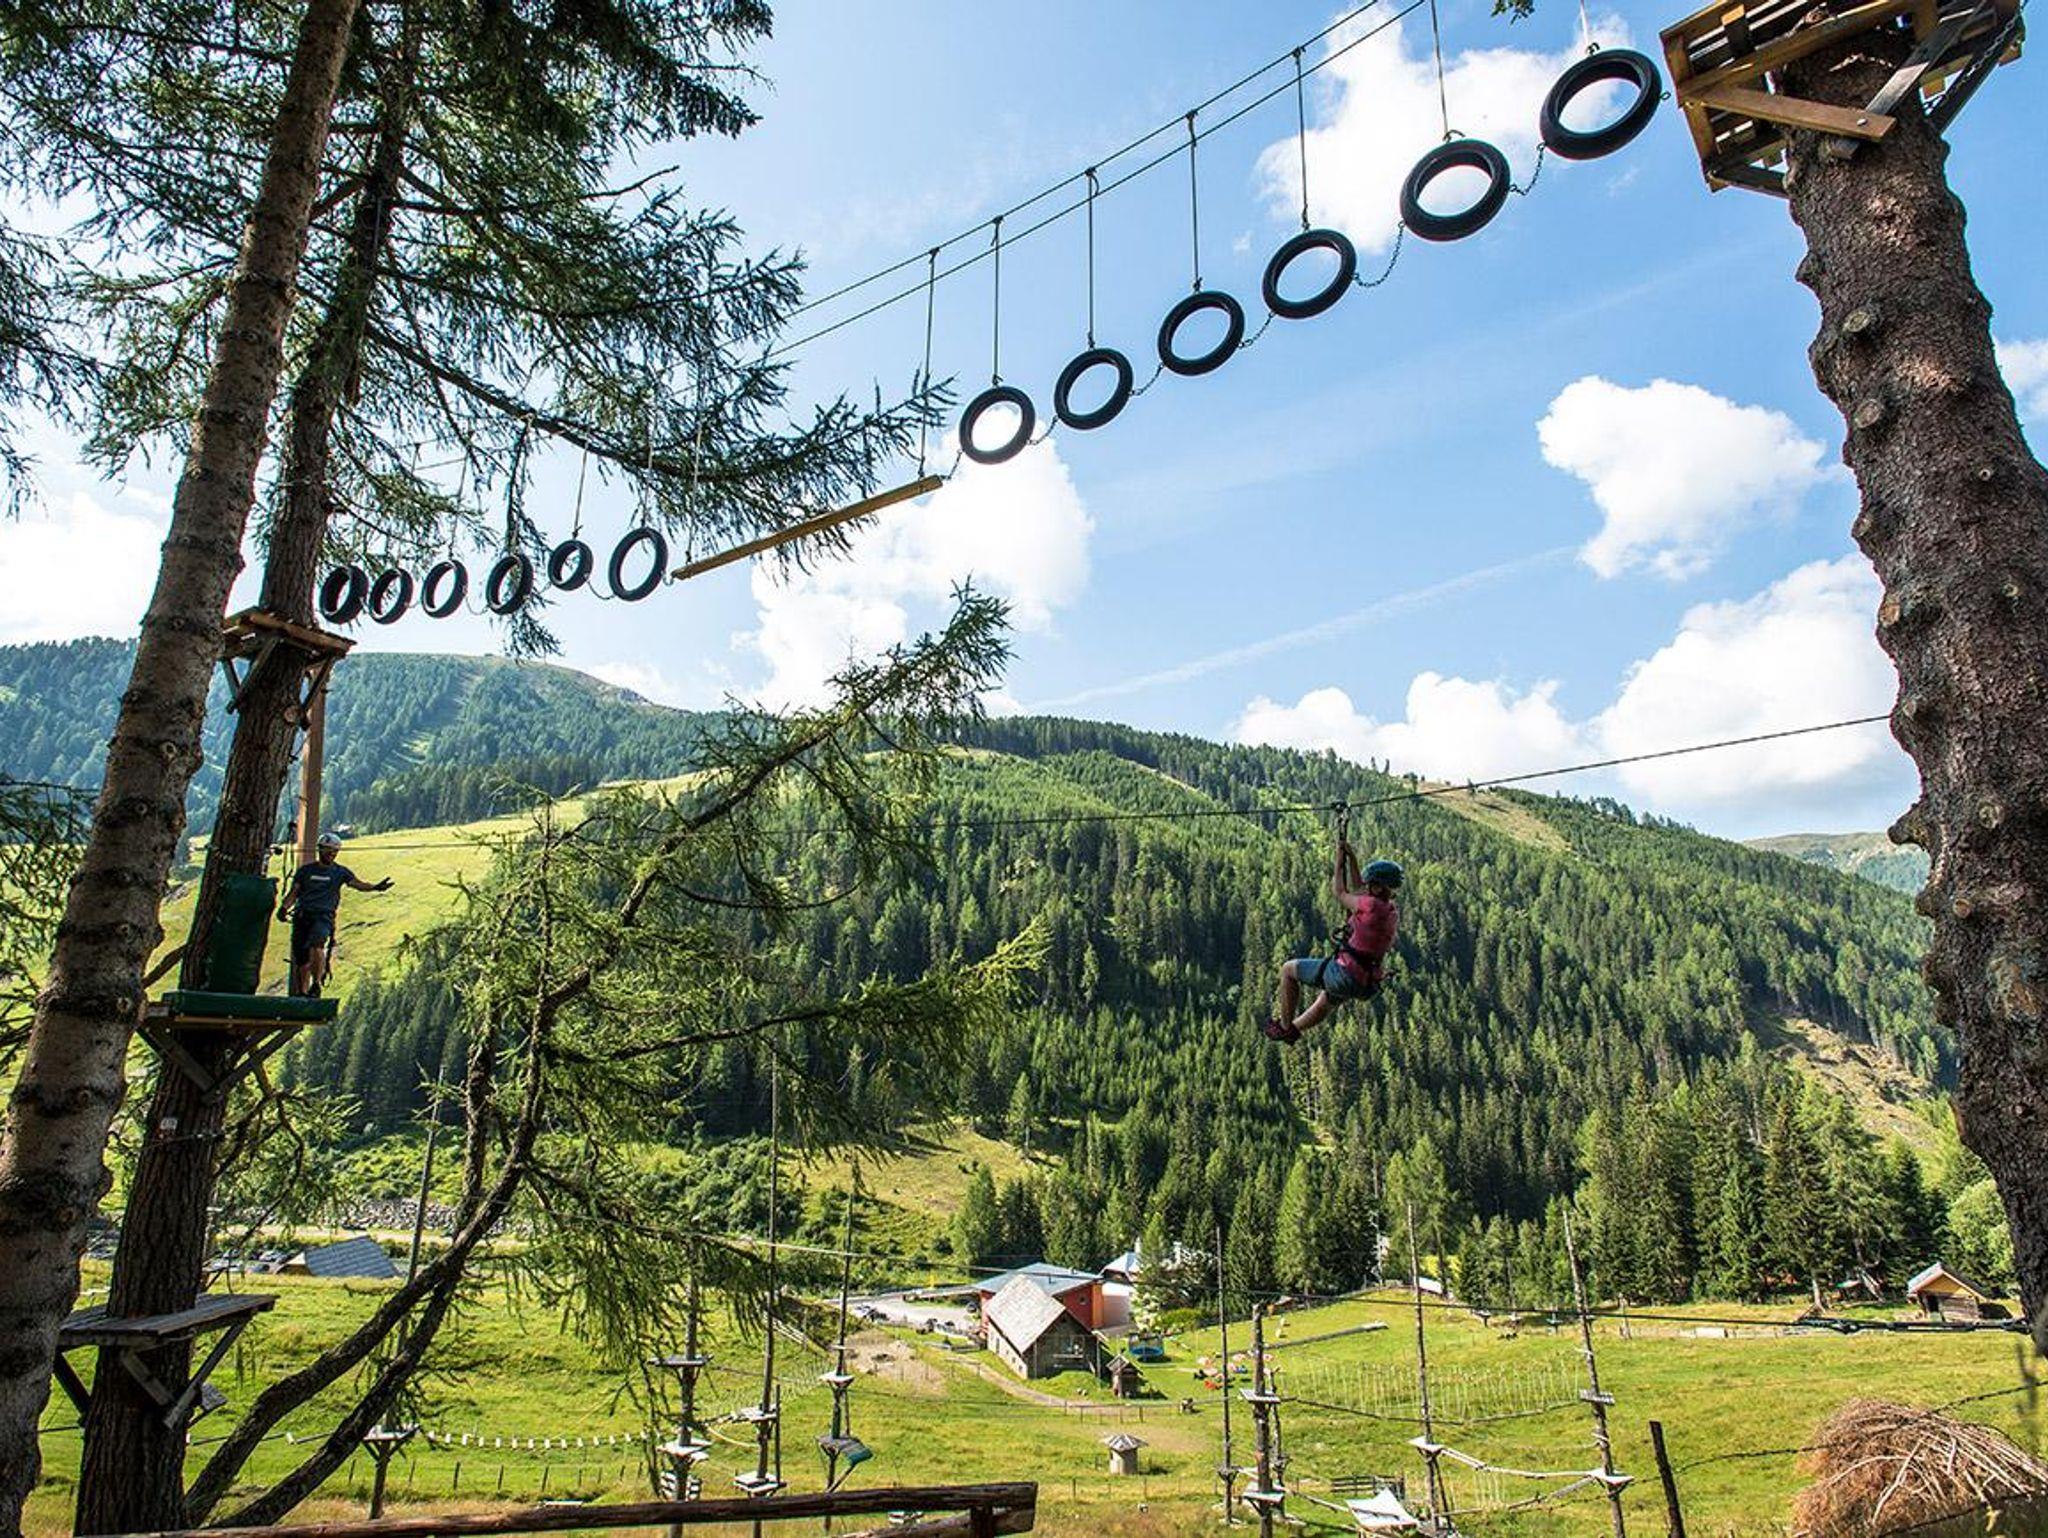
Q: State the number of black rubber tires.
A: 12